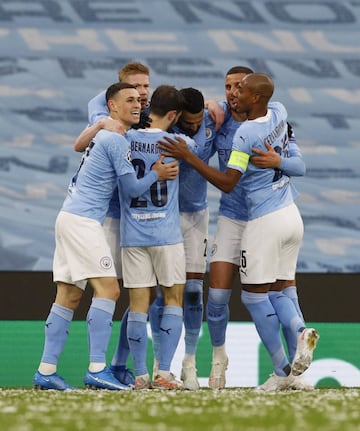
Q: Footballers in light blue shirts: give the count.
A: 6